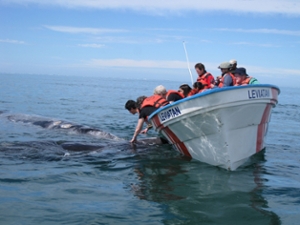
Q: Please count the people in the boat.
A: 9